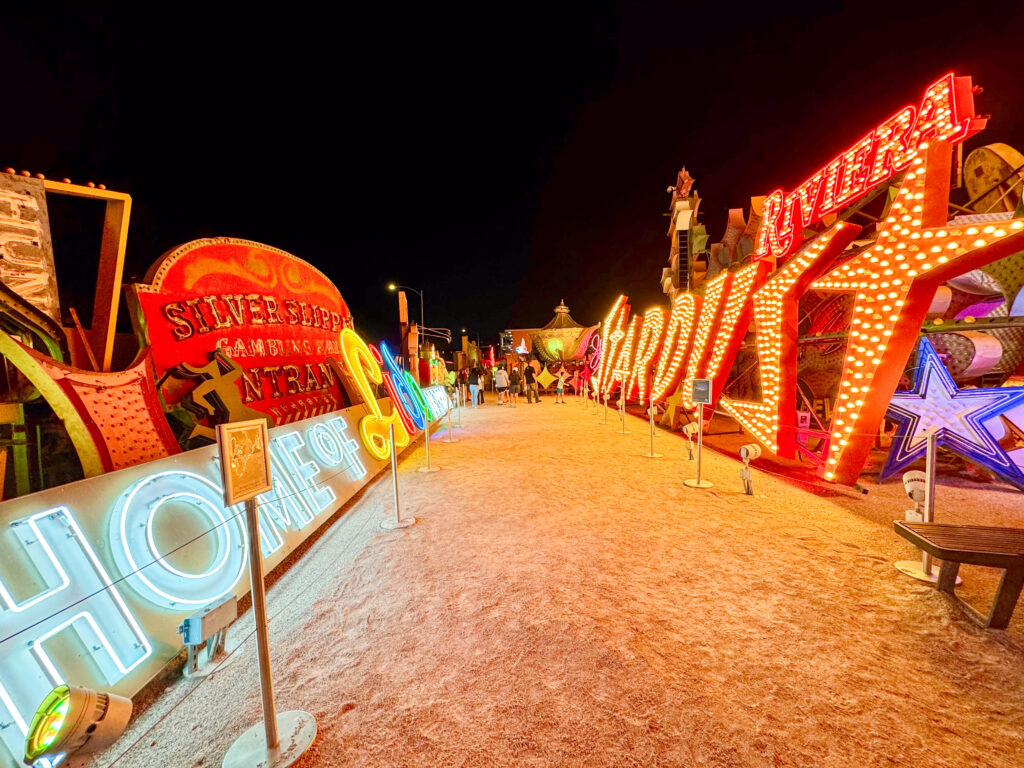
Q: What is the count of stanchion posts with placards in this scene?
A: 2